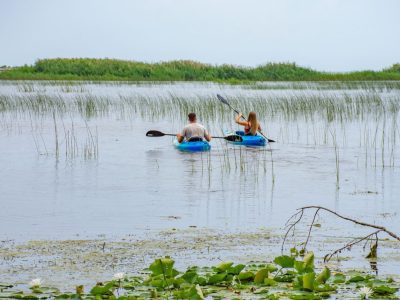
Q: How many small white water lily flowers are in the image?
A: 3